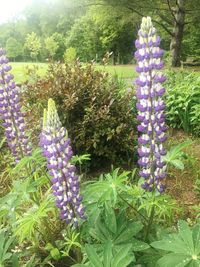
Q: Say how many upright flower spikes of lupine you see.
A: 3